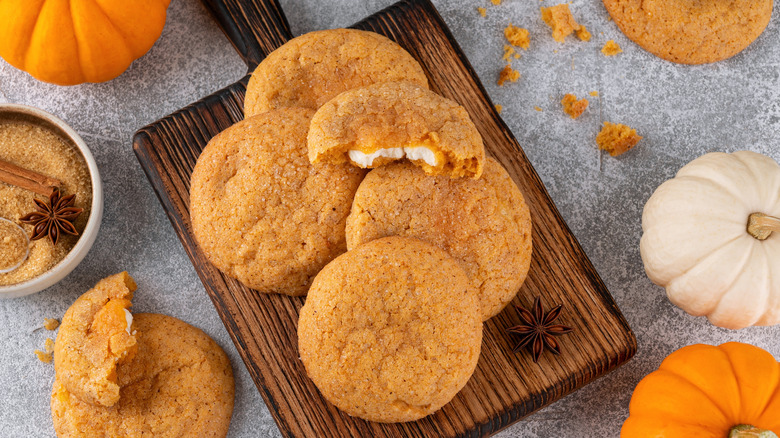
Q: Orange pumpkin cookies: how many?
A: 8